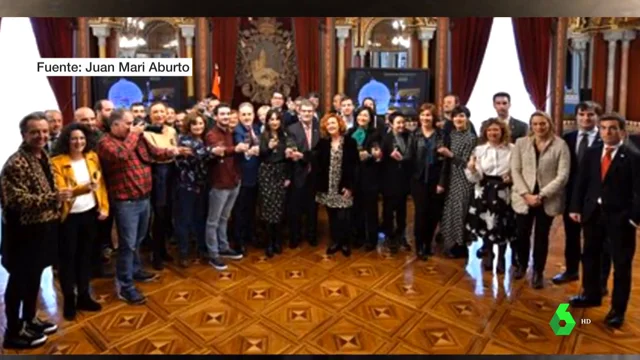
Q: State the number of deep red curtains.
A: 5